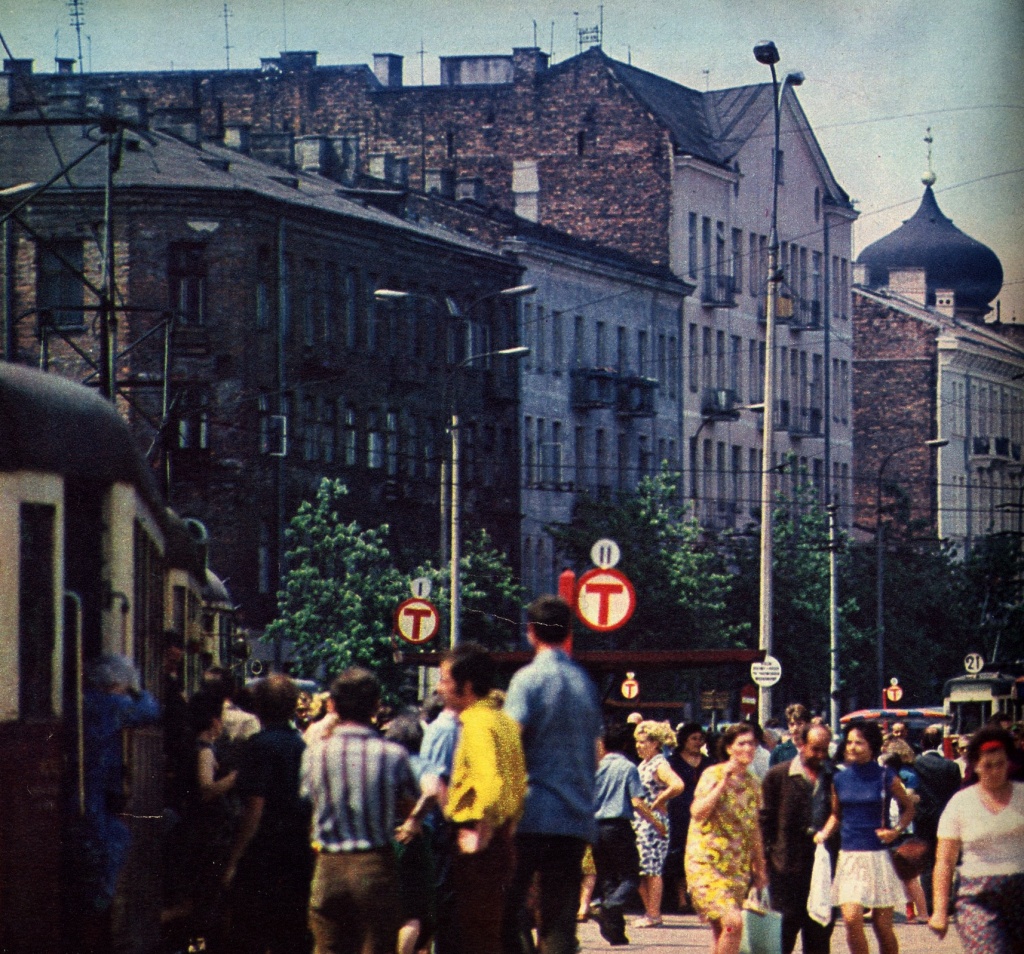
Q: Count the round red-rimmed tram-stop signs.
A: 4